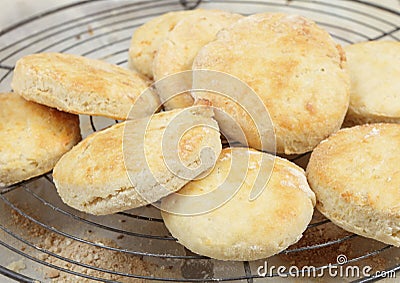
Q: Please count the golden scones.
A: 9